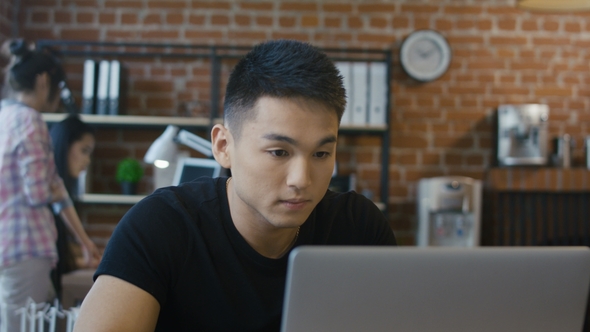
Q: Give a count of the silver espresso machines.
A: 1